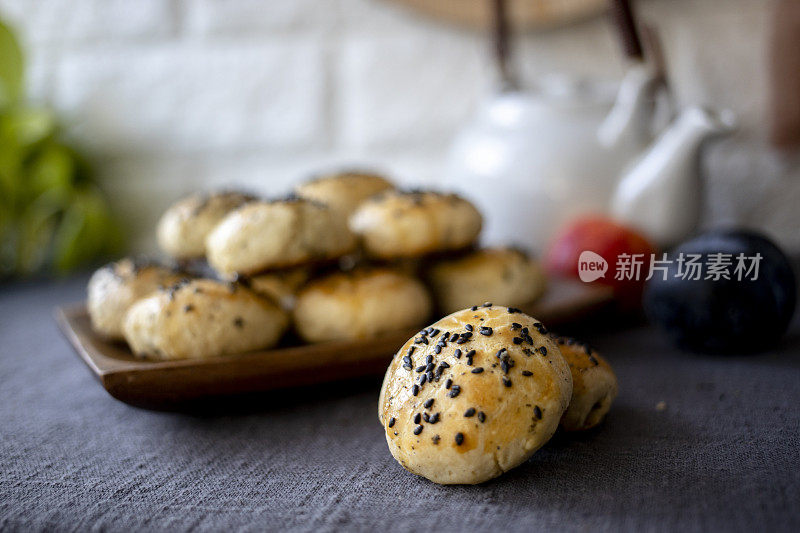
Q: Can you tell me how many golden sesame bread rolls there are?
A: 11